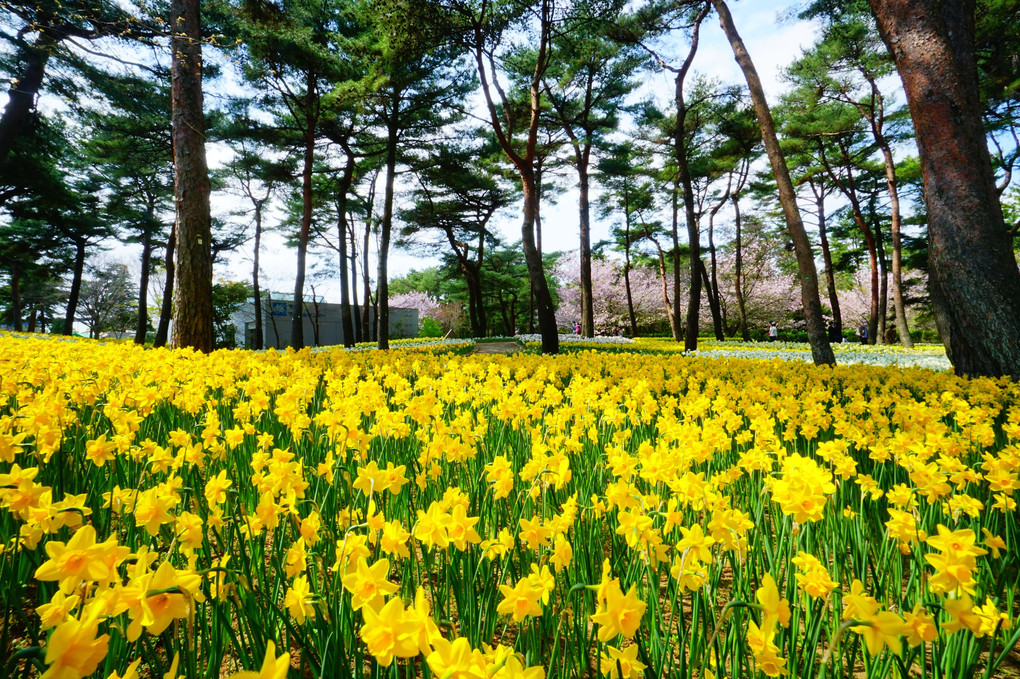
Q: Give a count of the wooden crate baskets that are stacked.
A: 0